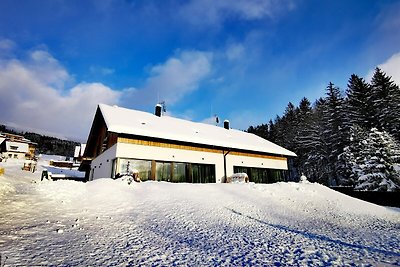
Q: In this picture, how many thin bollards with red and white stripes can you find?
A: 0